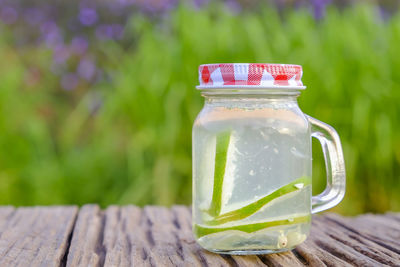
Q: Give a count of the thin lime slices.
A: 3